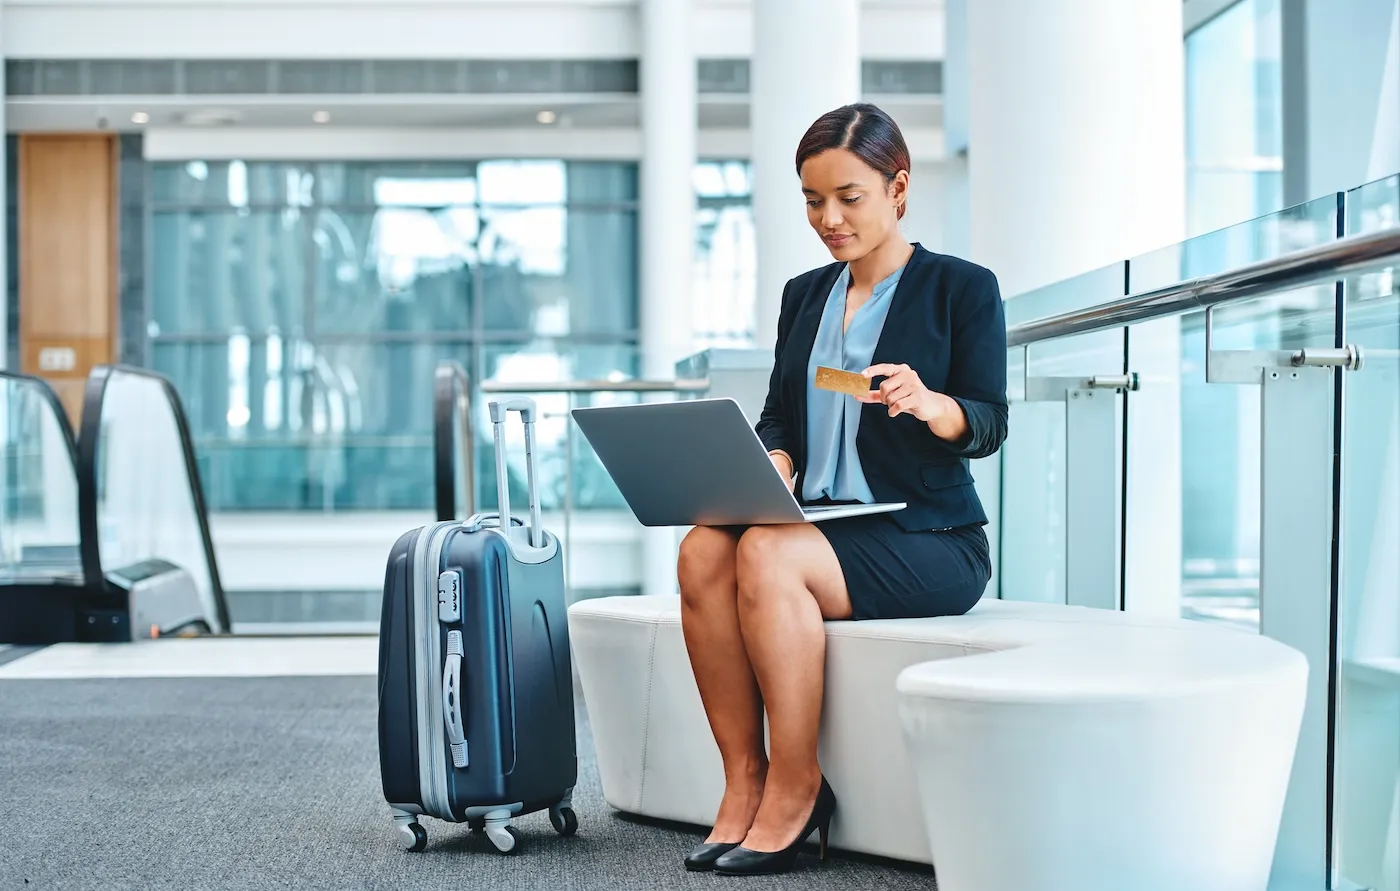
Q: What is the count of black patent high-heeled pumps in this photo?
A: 2